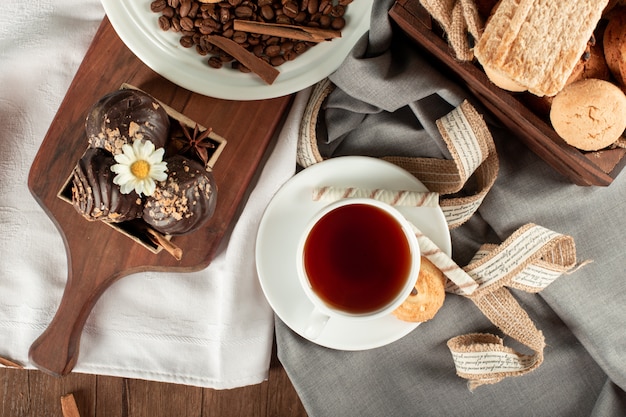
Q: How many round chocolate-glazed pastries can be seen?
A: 3